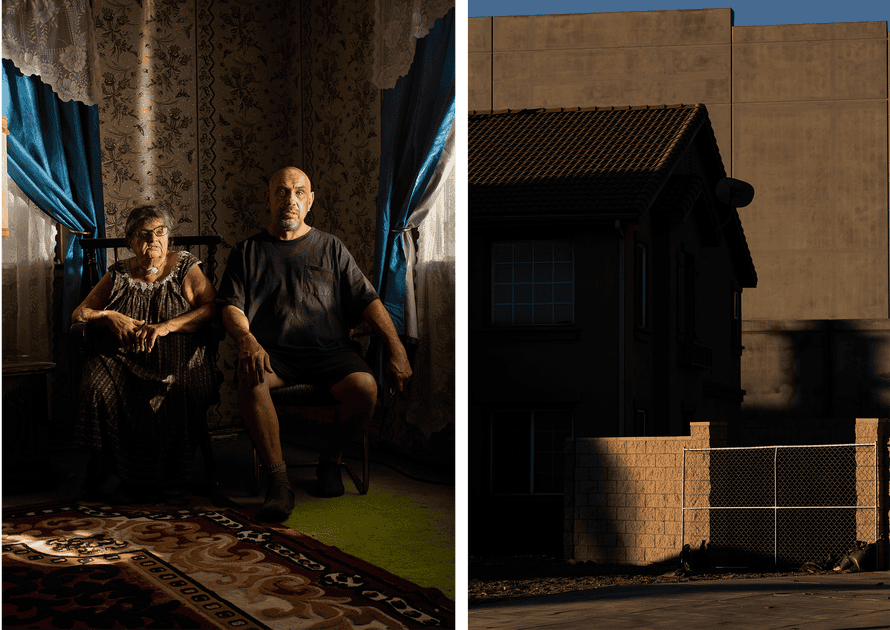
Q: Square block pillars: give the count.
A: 2